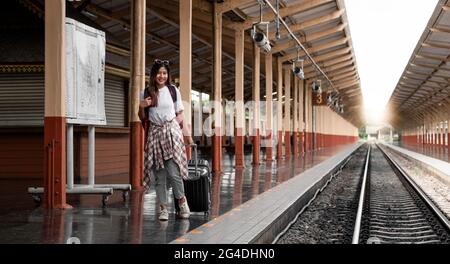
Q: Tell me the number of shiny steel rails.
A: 2